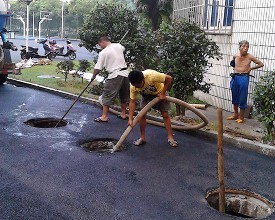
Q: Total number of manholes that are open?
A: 3